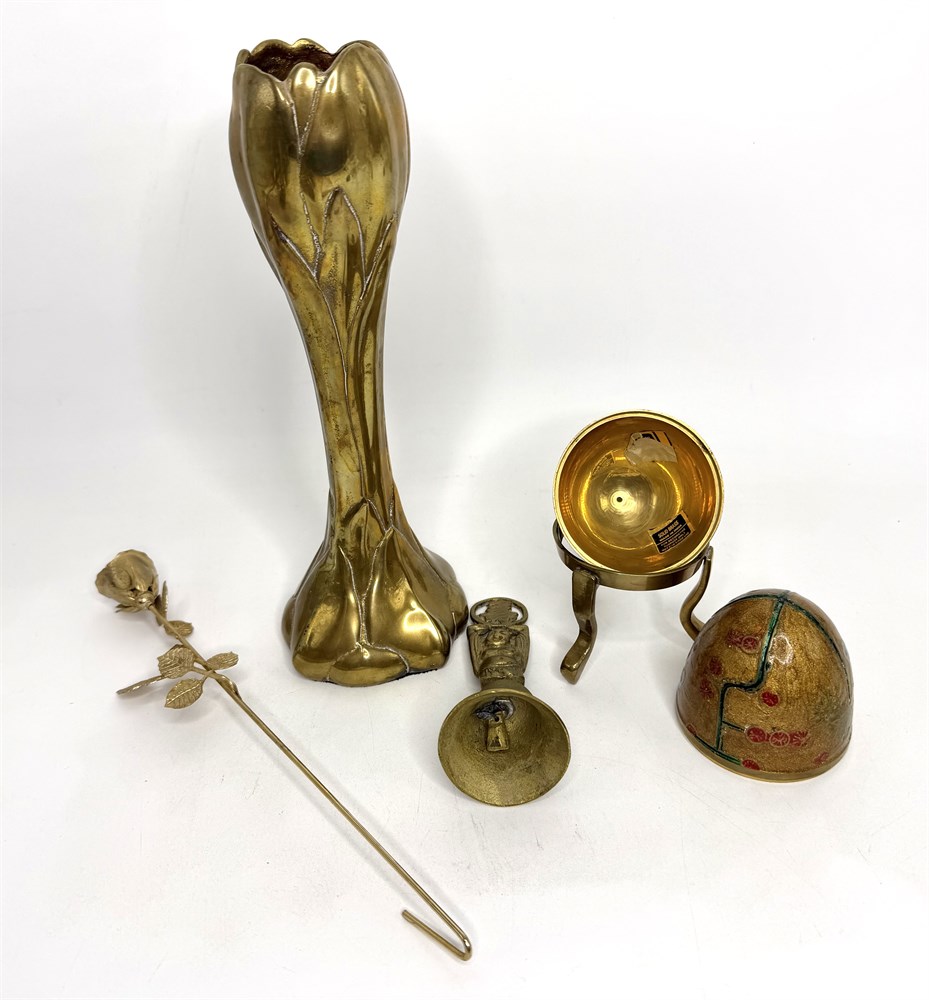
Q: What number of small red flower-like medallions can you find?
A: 11